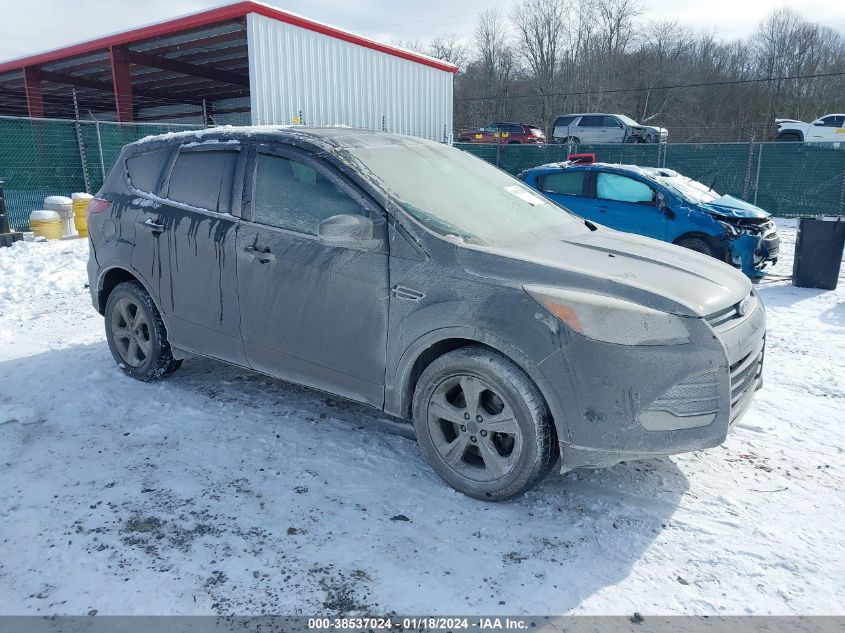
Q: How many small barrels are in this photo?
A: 3